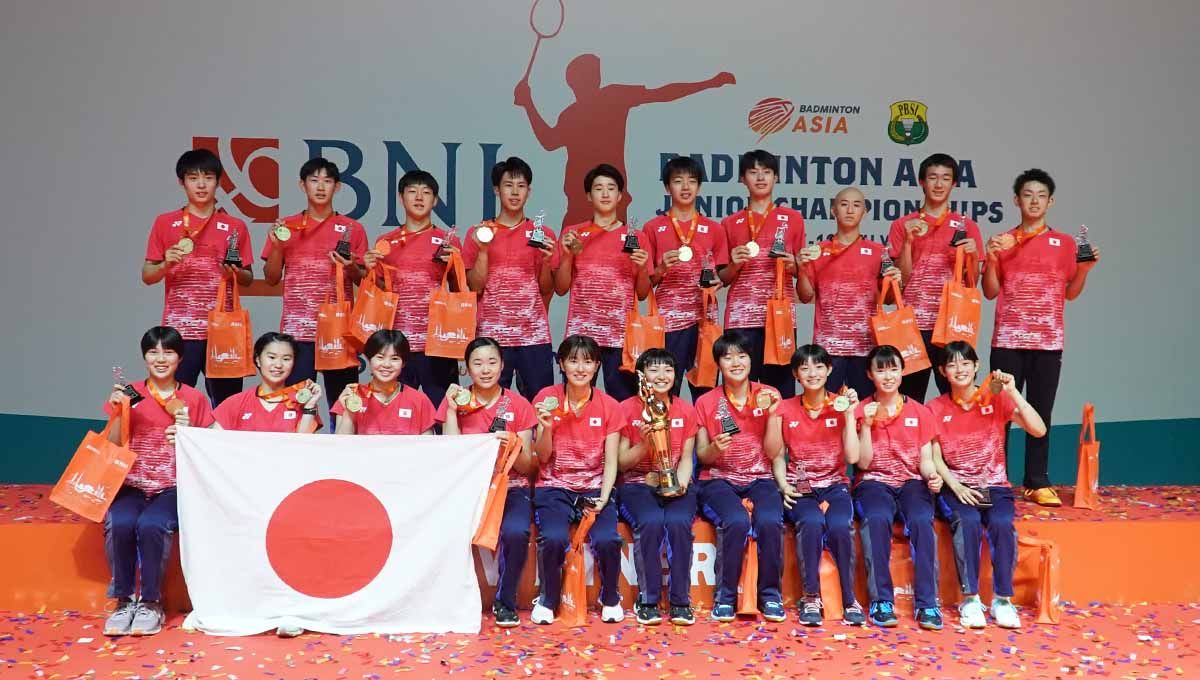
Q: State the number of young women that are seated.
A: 10